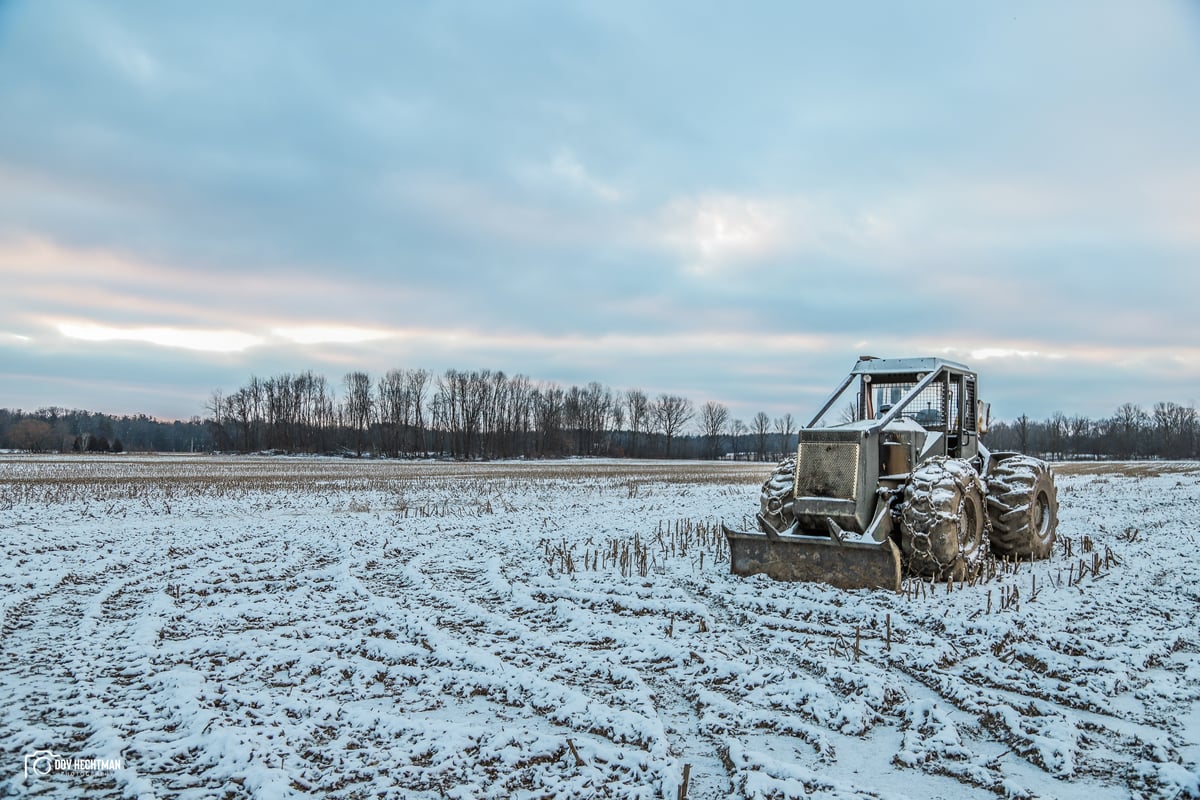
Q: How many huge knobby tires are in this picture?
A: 3